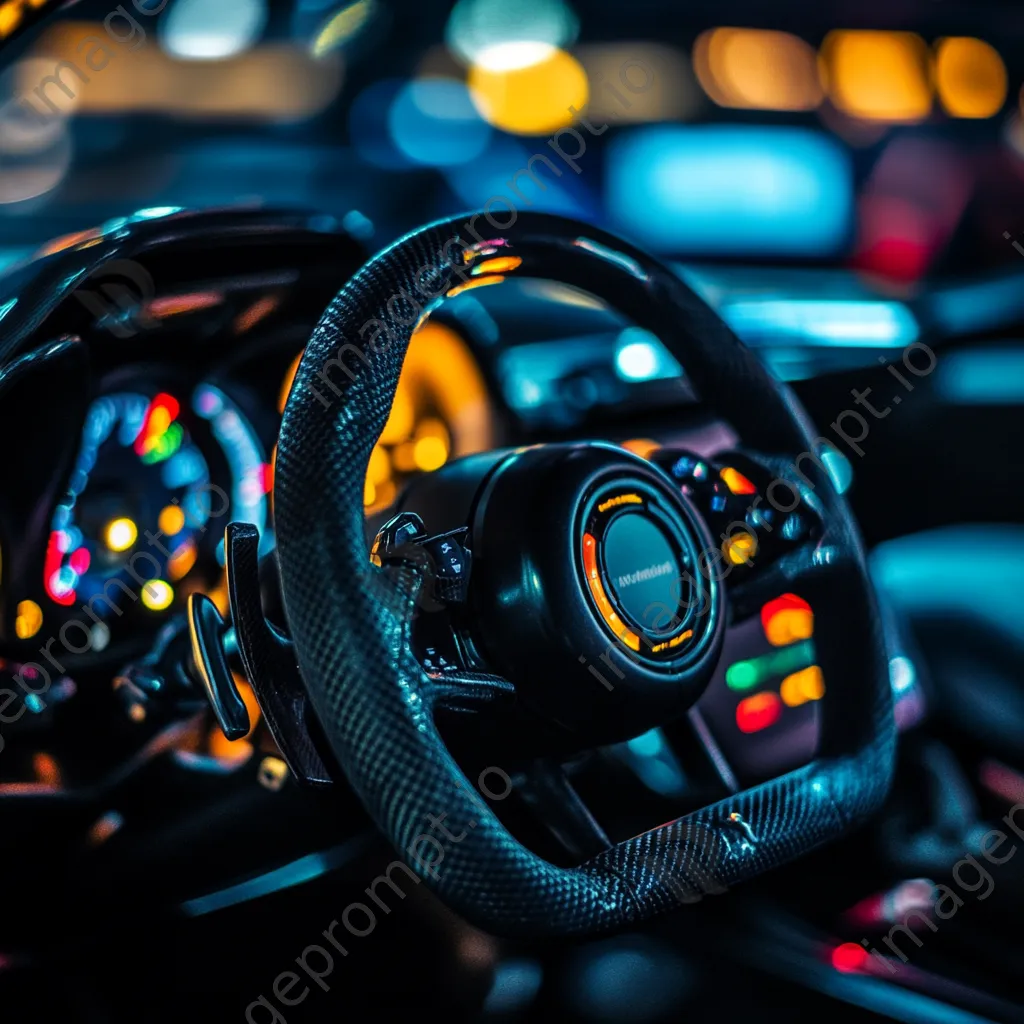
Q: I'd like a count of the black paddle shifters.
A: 2